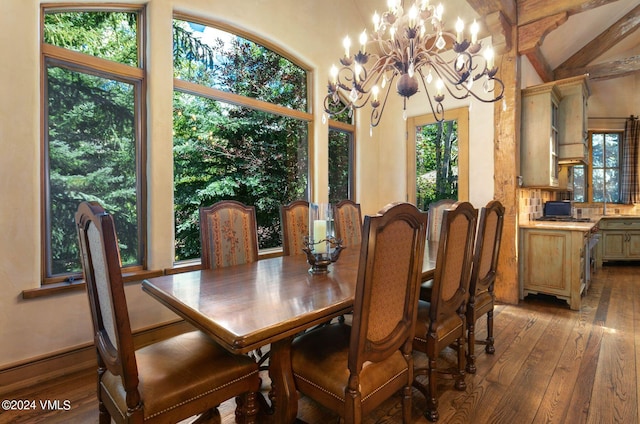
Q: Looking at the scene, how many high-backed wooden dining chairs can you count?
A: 8